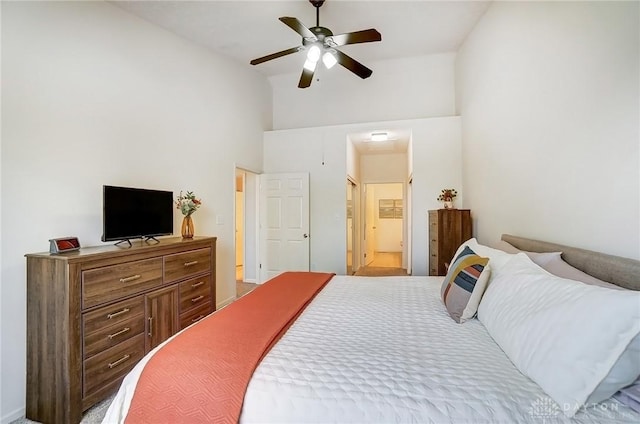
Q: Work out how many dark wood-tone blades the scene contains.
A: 5